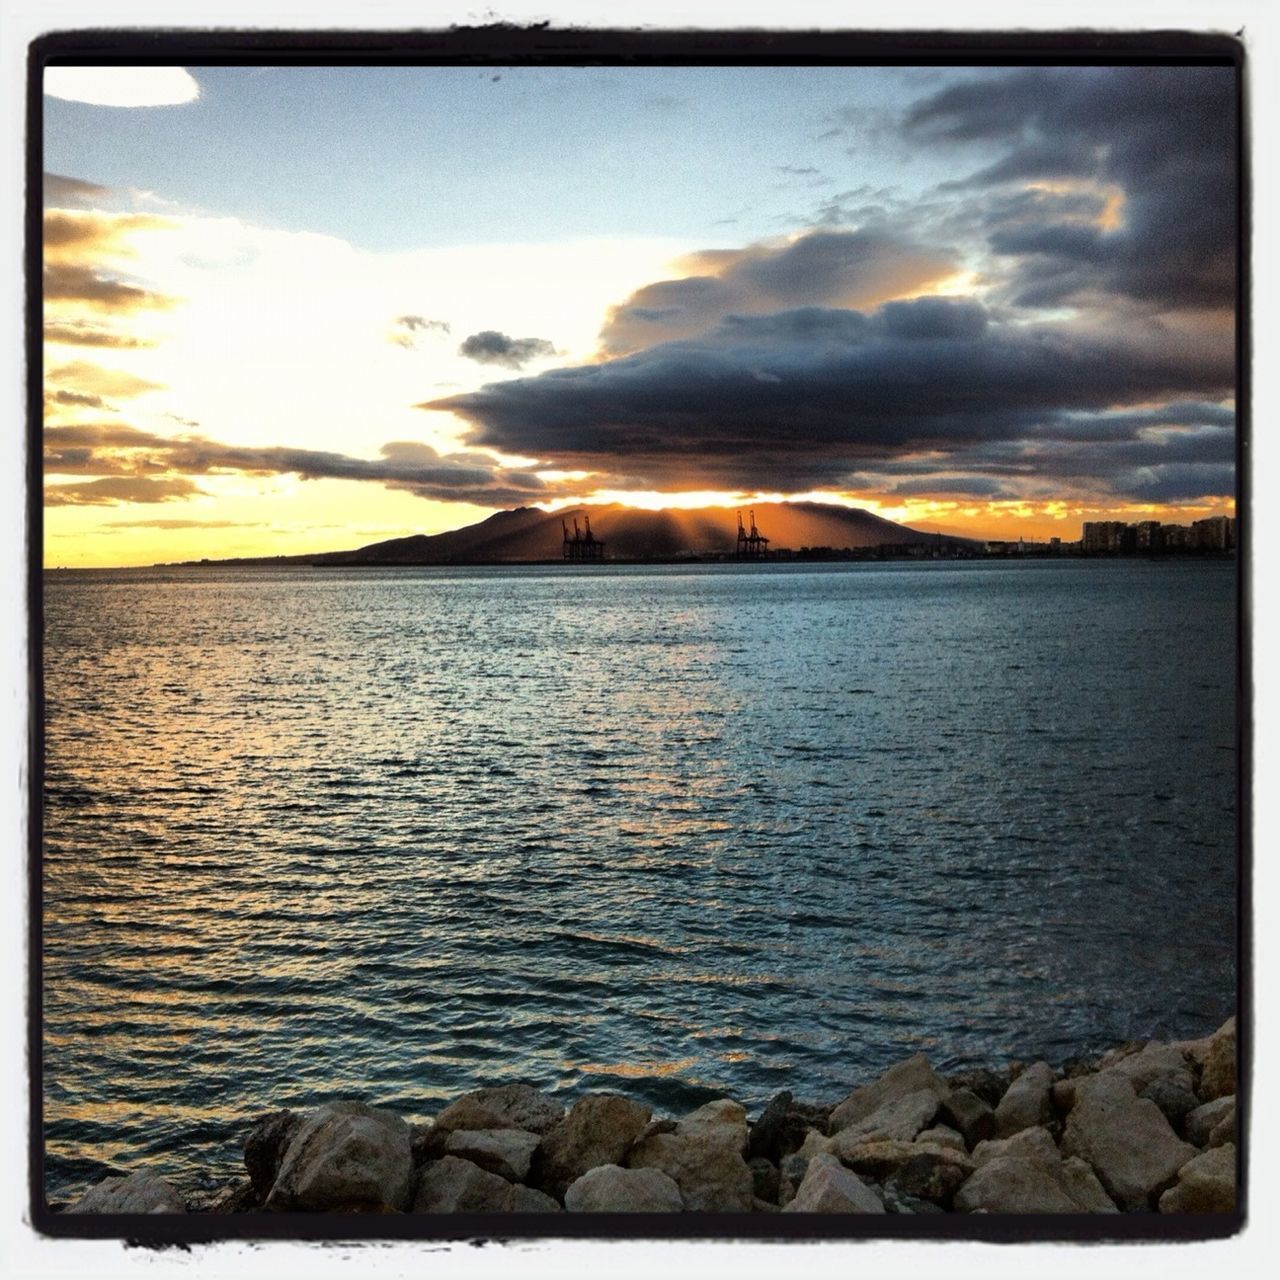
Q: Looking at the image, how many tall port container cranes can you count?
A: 5